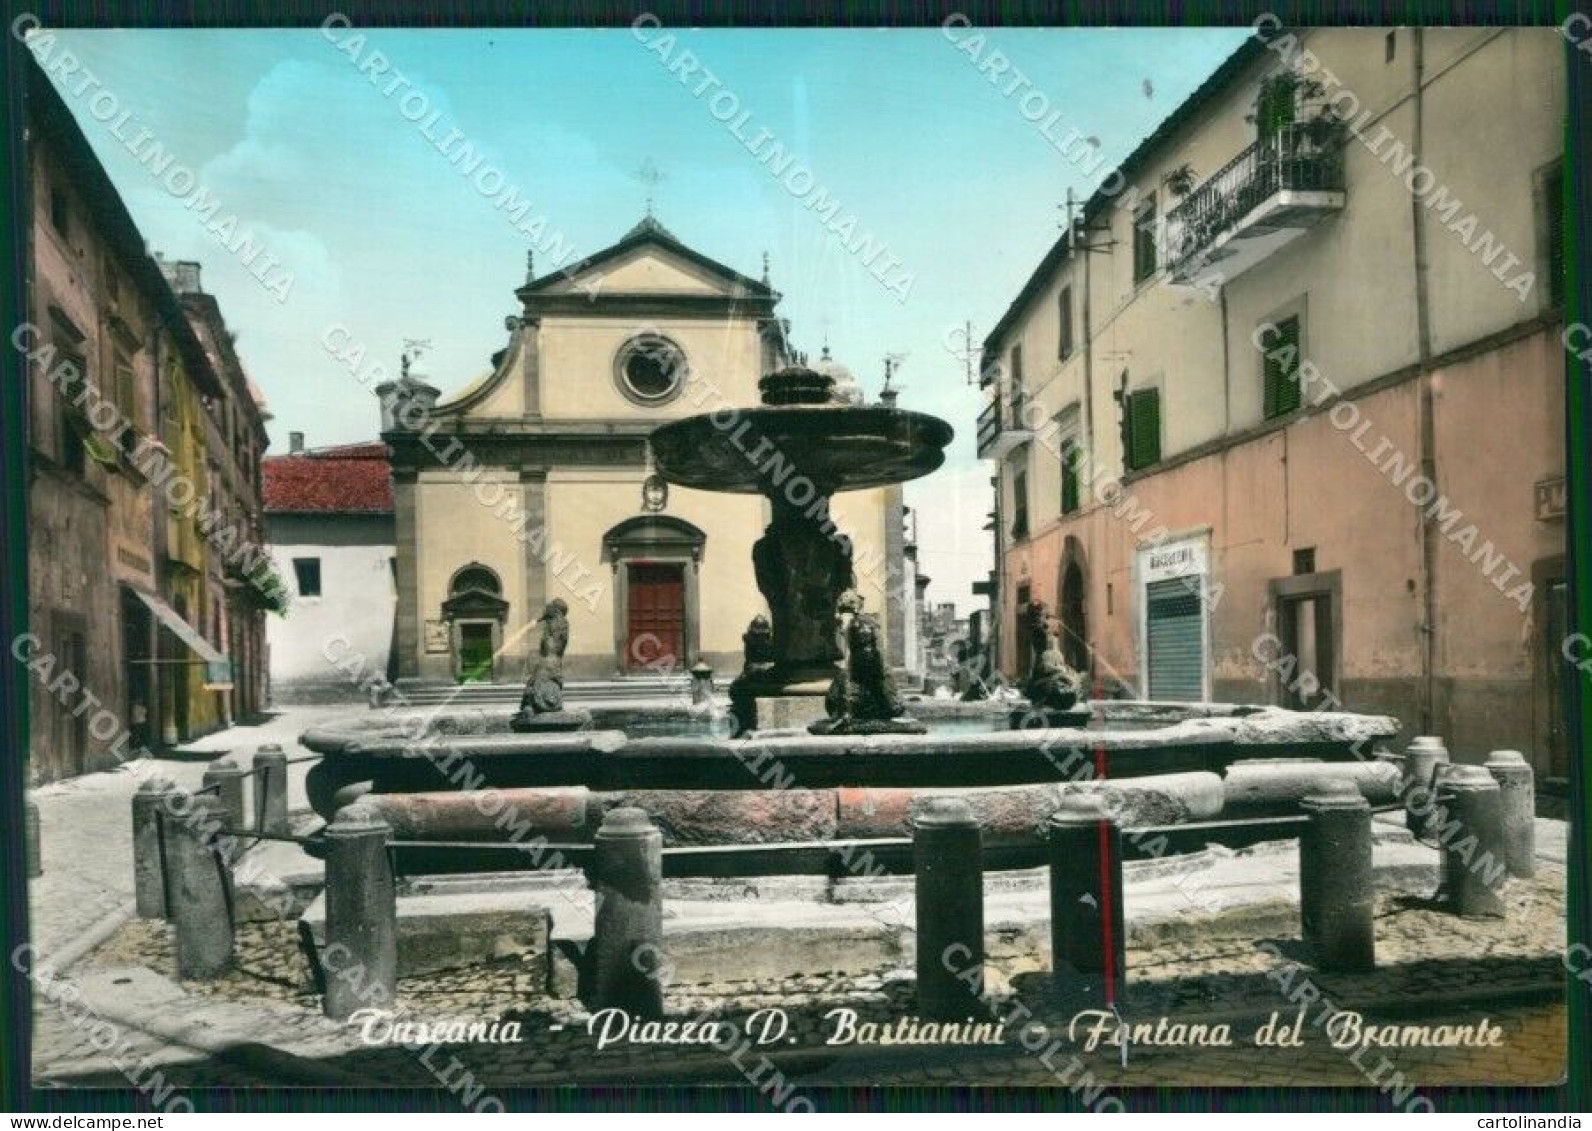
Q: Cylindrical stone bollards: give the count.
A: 12